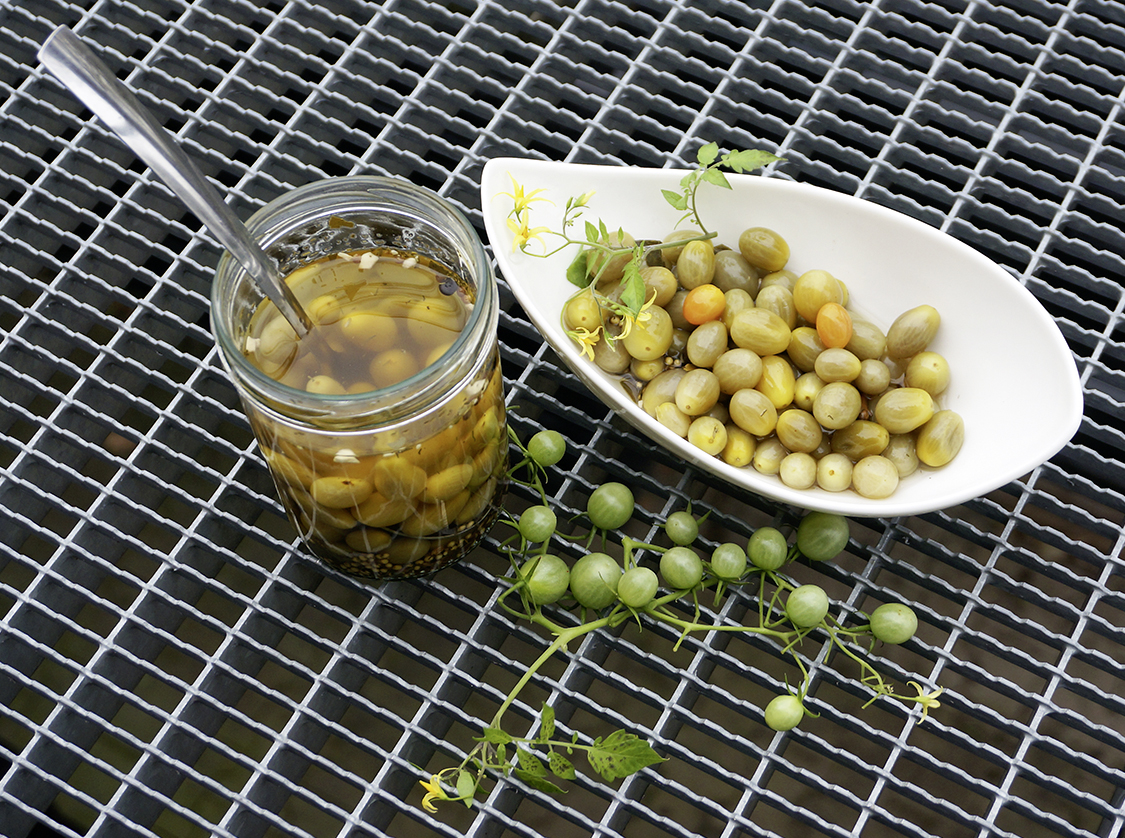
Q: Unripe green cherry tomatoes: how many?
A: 14